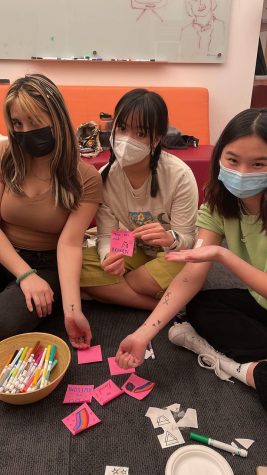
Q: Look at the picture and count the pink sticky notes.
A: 7